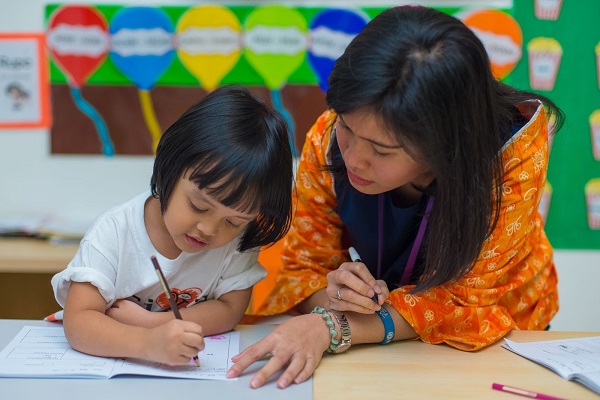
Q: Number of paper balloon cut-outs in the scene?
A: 6